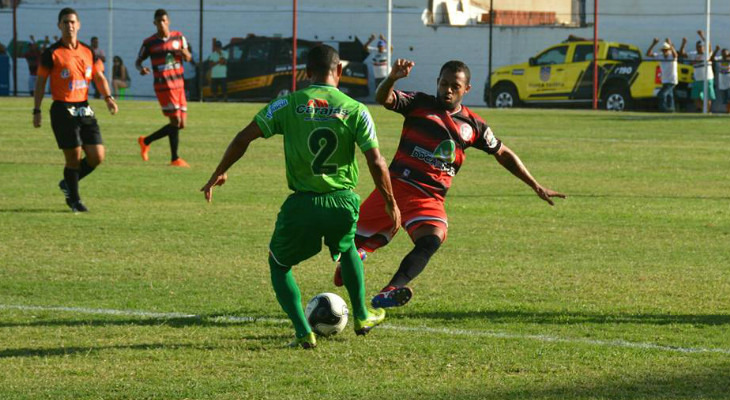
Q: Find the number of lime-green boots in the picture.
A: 2